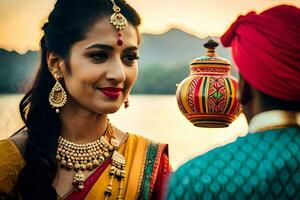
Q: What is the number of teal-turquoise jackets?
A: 1